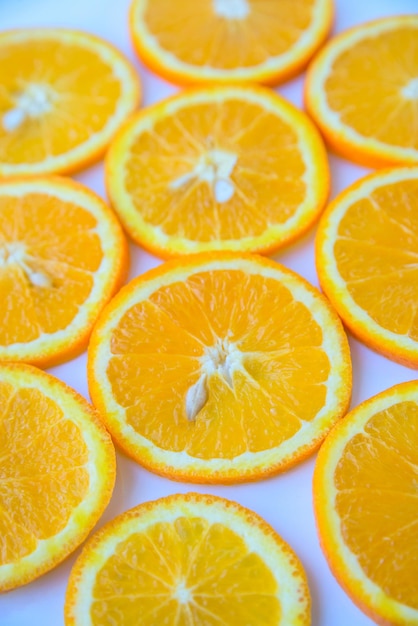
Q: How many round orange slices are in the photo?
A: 10